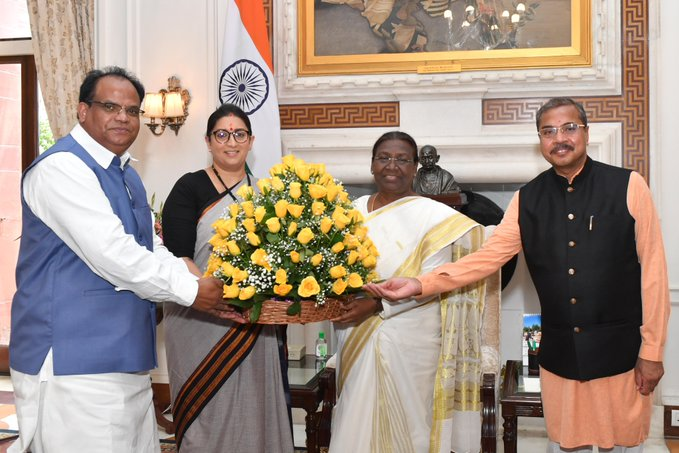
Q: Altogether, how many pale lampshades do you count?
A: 2